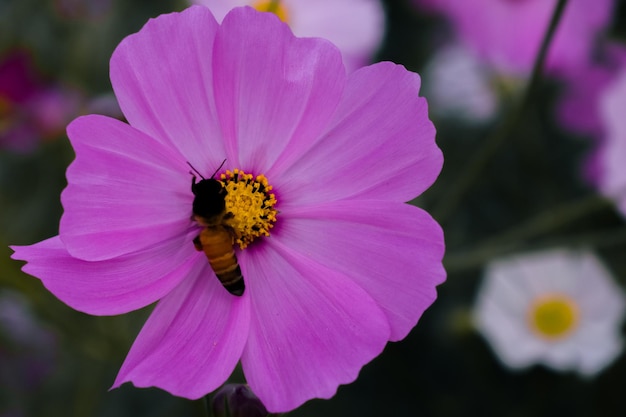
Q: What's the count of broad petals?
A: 8